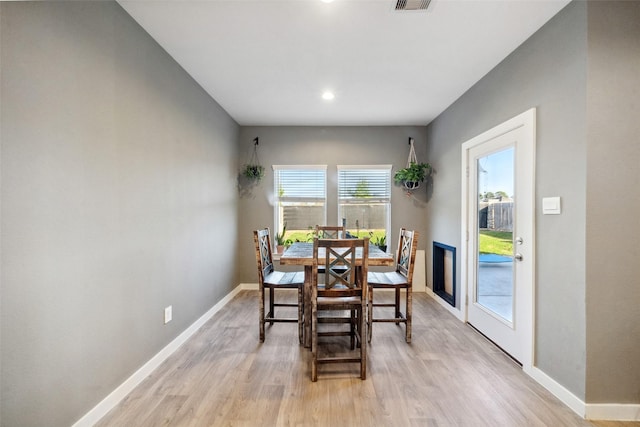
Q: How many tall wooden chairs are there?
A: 4